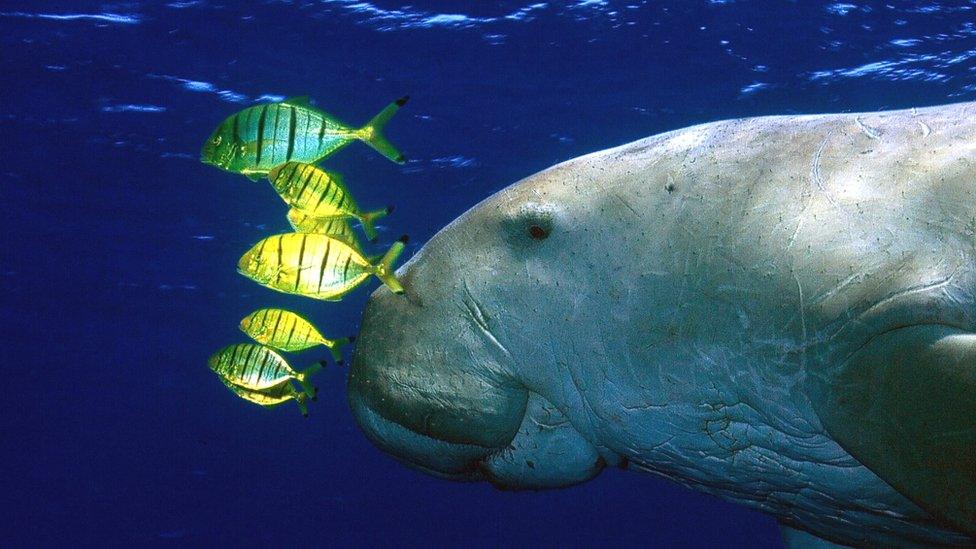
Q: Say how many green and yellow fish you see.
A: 7